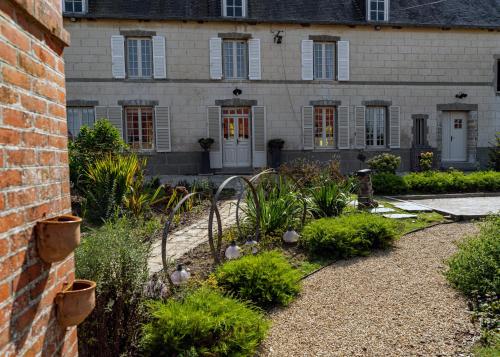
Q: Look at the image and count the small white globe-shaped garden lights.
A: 4